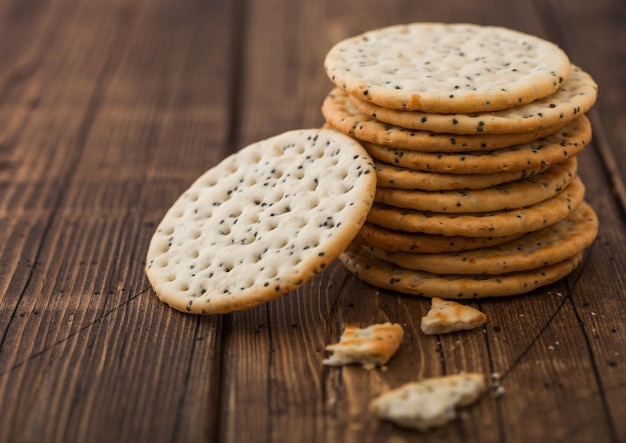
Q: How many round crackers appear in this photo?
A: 11